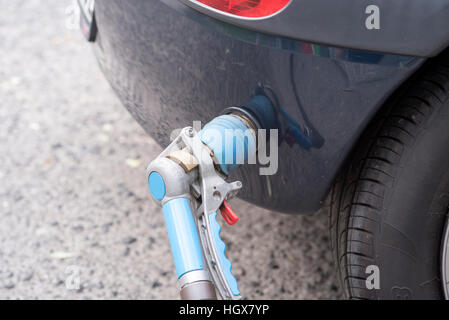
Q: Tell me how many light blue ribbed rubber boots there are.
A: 1